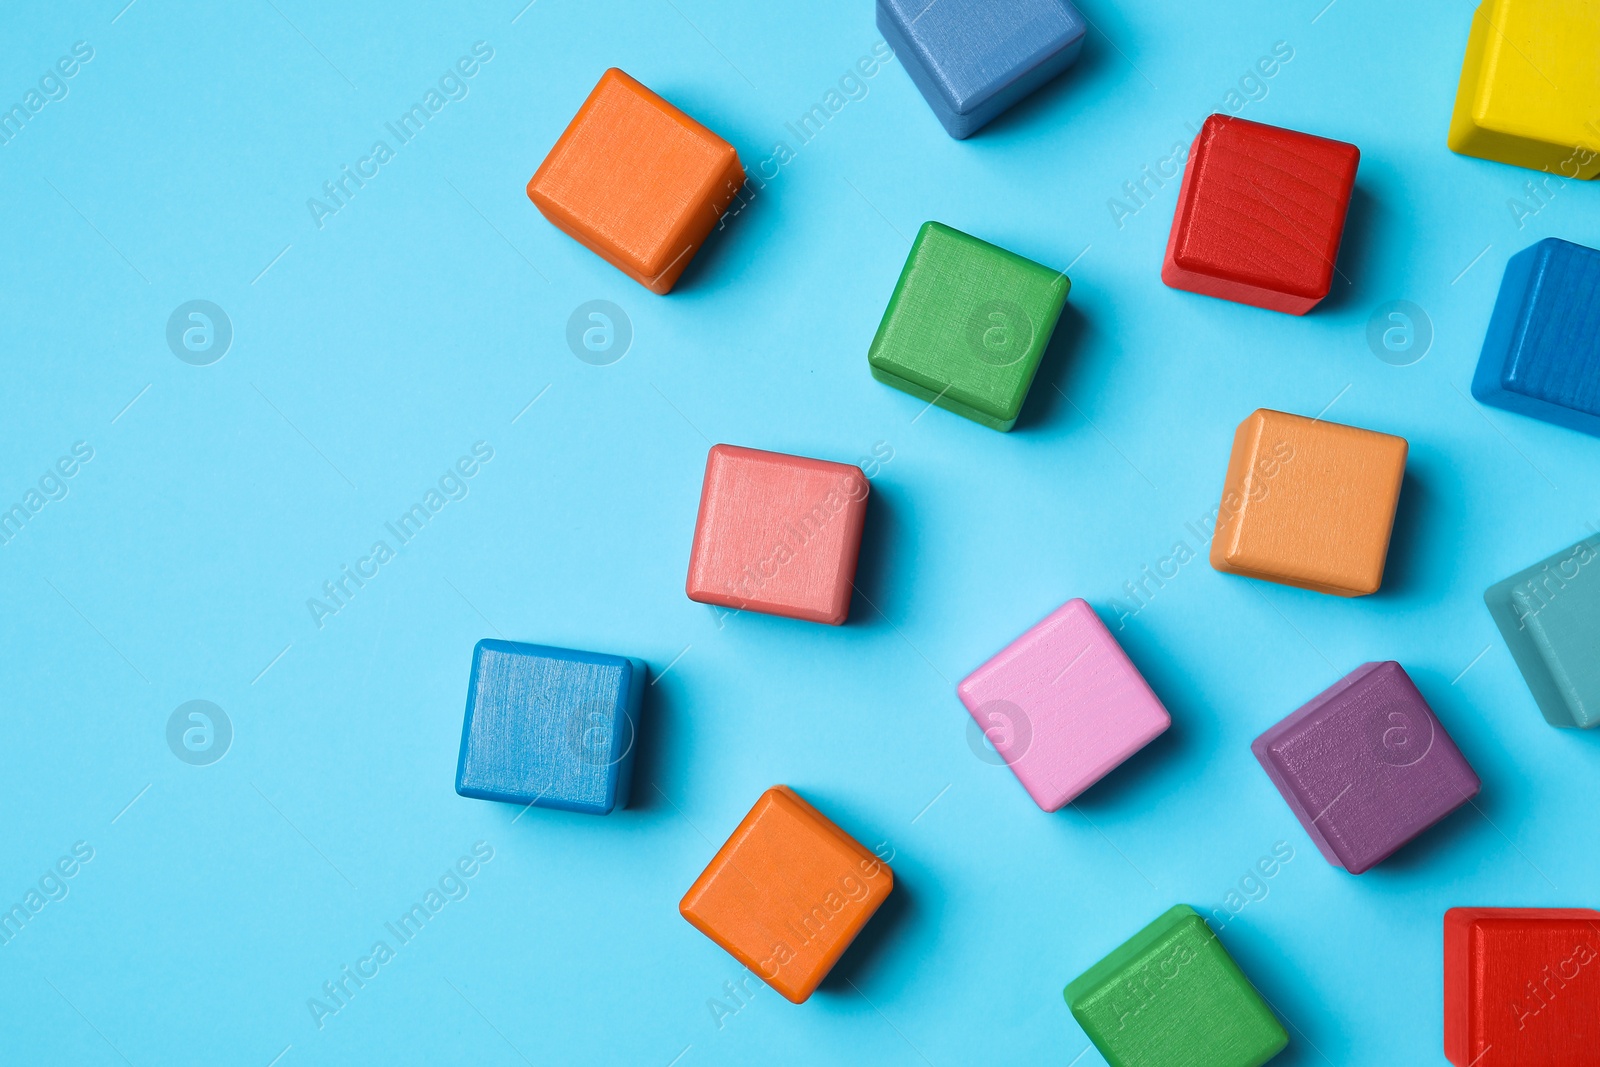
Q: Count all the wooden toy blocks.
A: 15